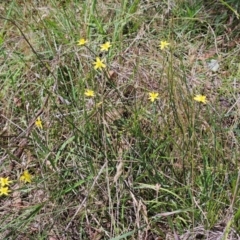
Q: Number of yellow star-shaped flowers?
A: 11